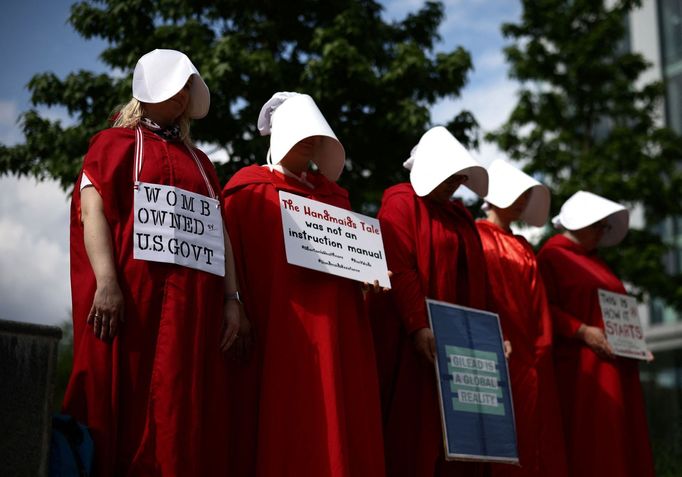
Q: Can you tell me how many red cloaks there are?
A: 5